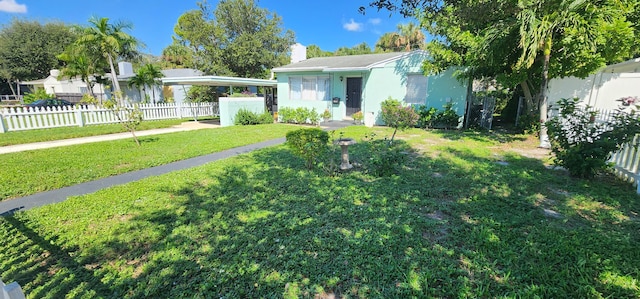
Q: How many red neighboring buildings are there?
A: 0